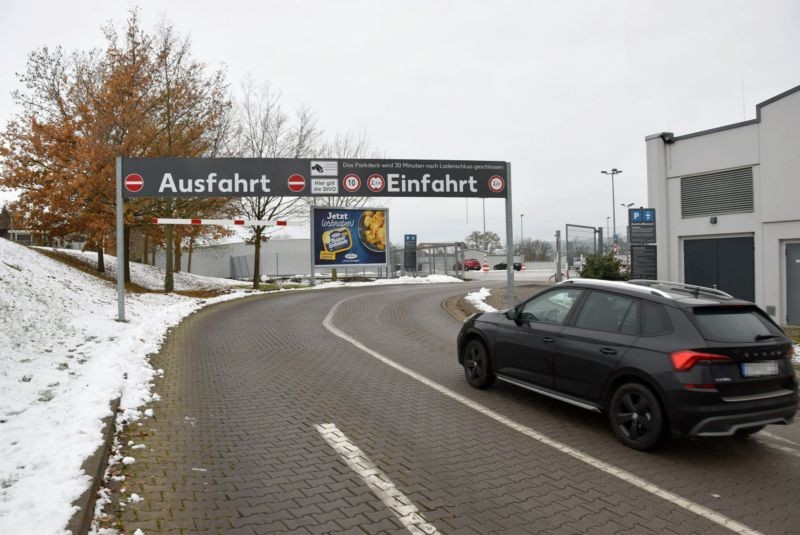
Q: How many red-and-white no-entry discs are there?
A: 2